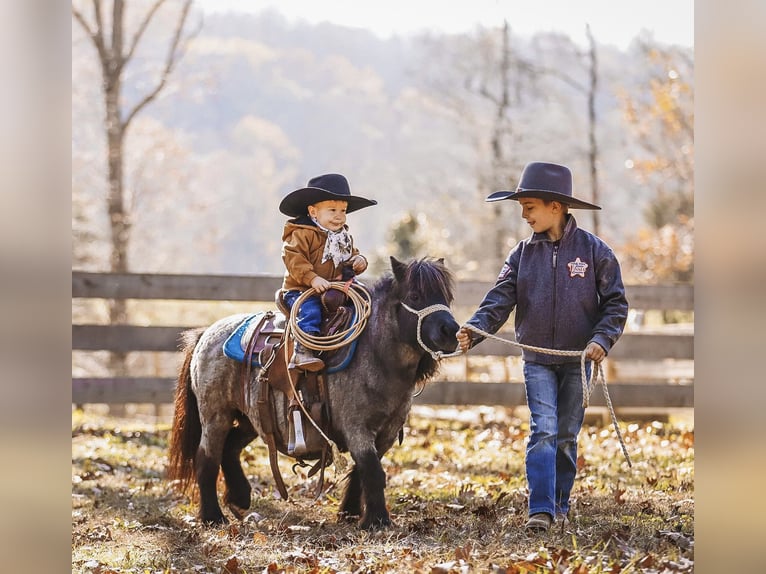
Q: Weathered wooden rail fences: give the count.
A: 1